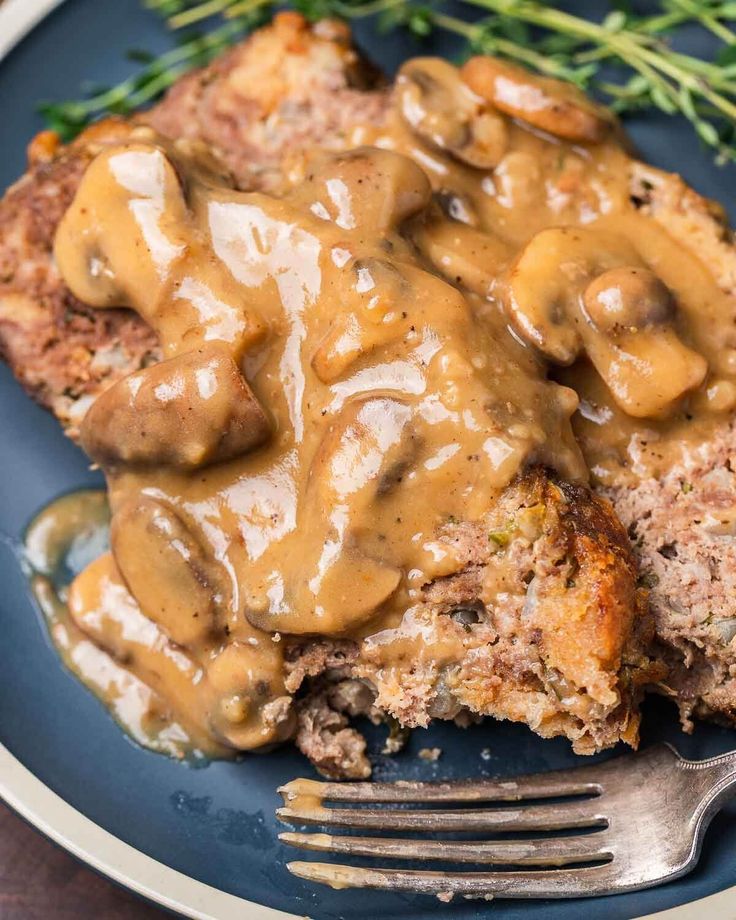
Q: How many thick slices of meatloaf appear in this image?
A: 2